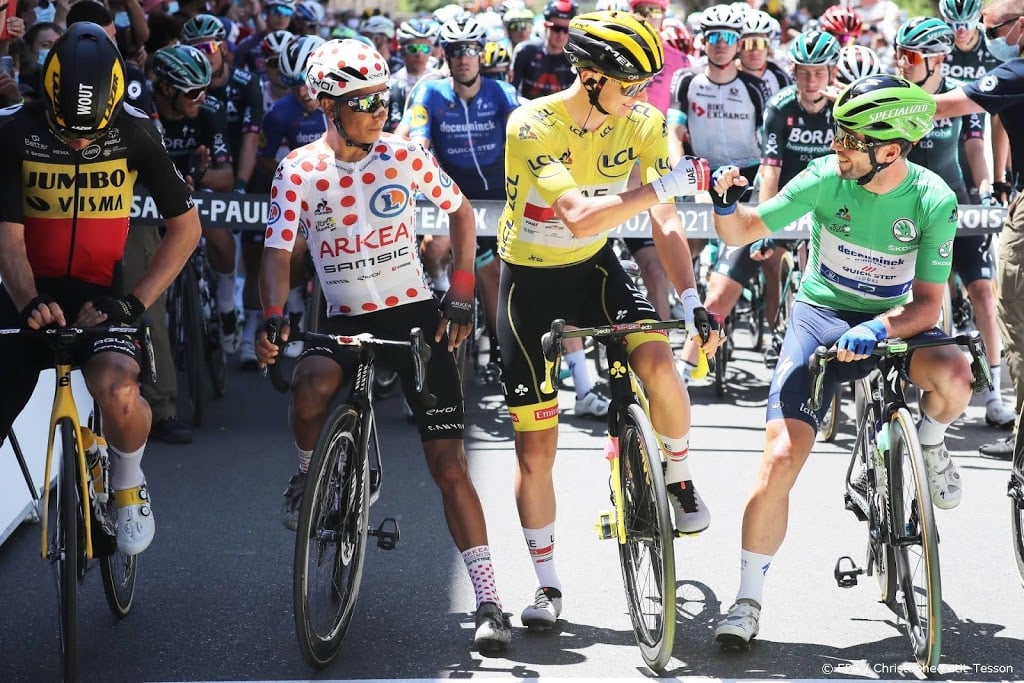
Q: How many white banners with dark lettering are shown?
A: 0